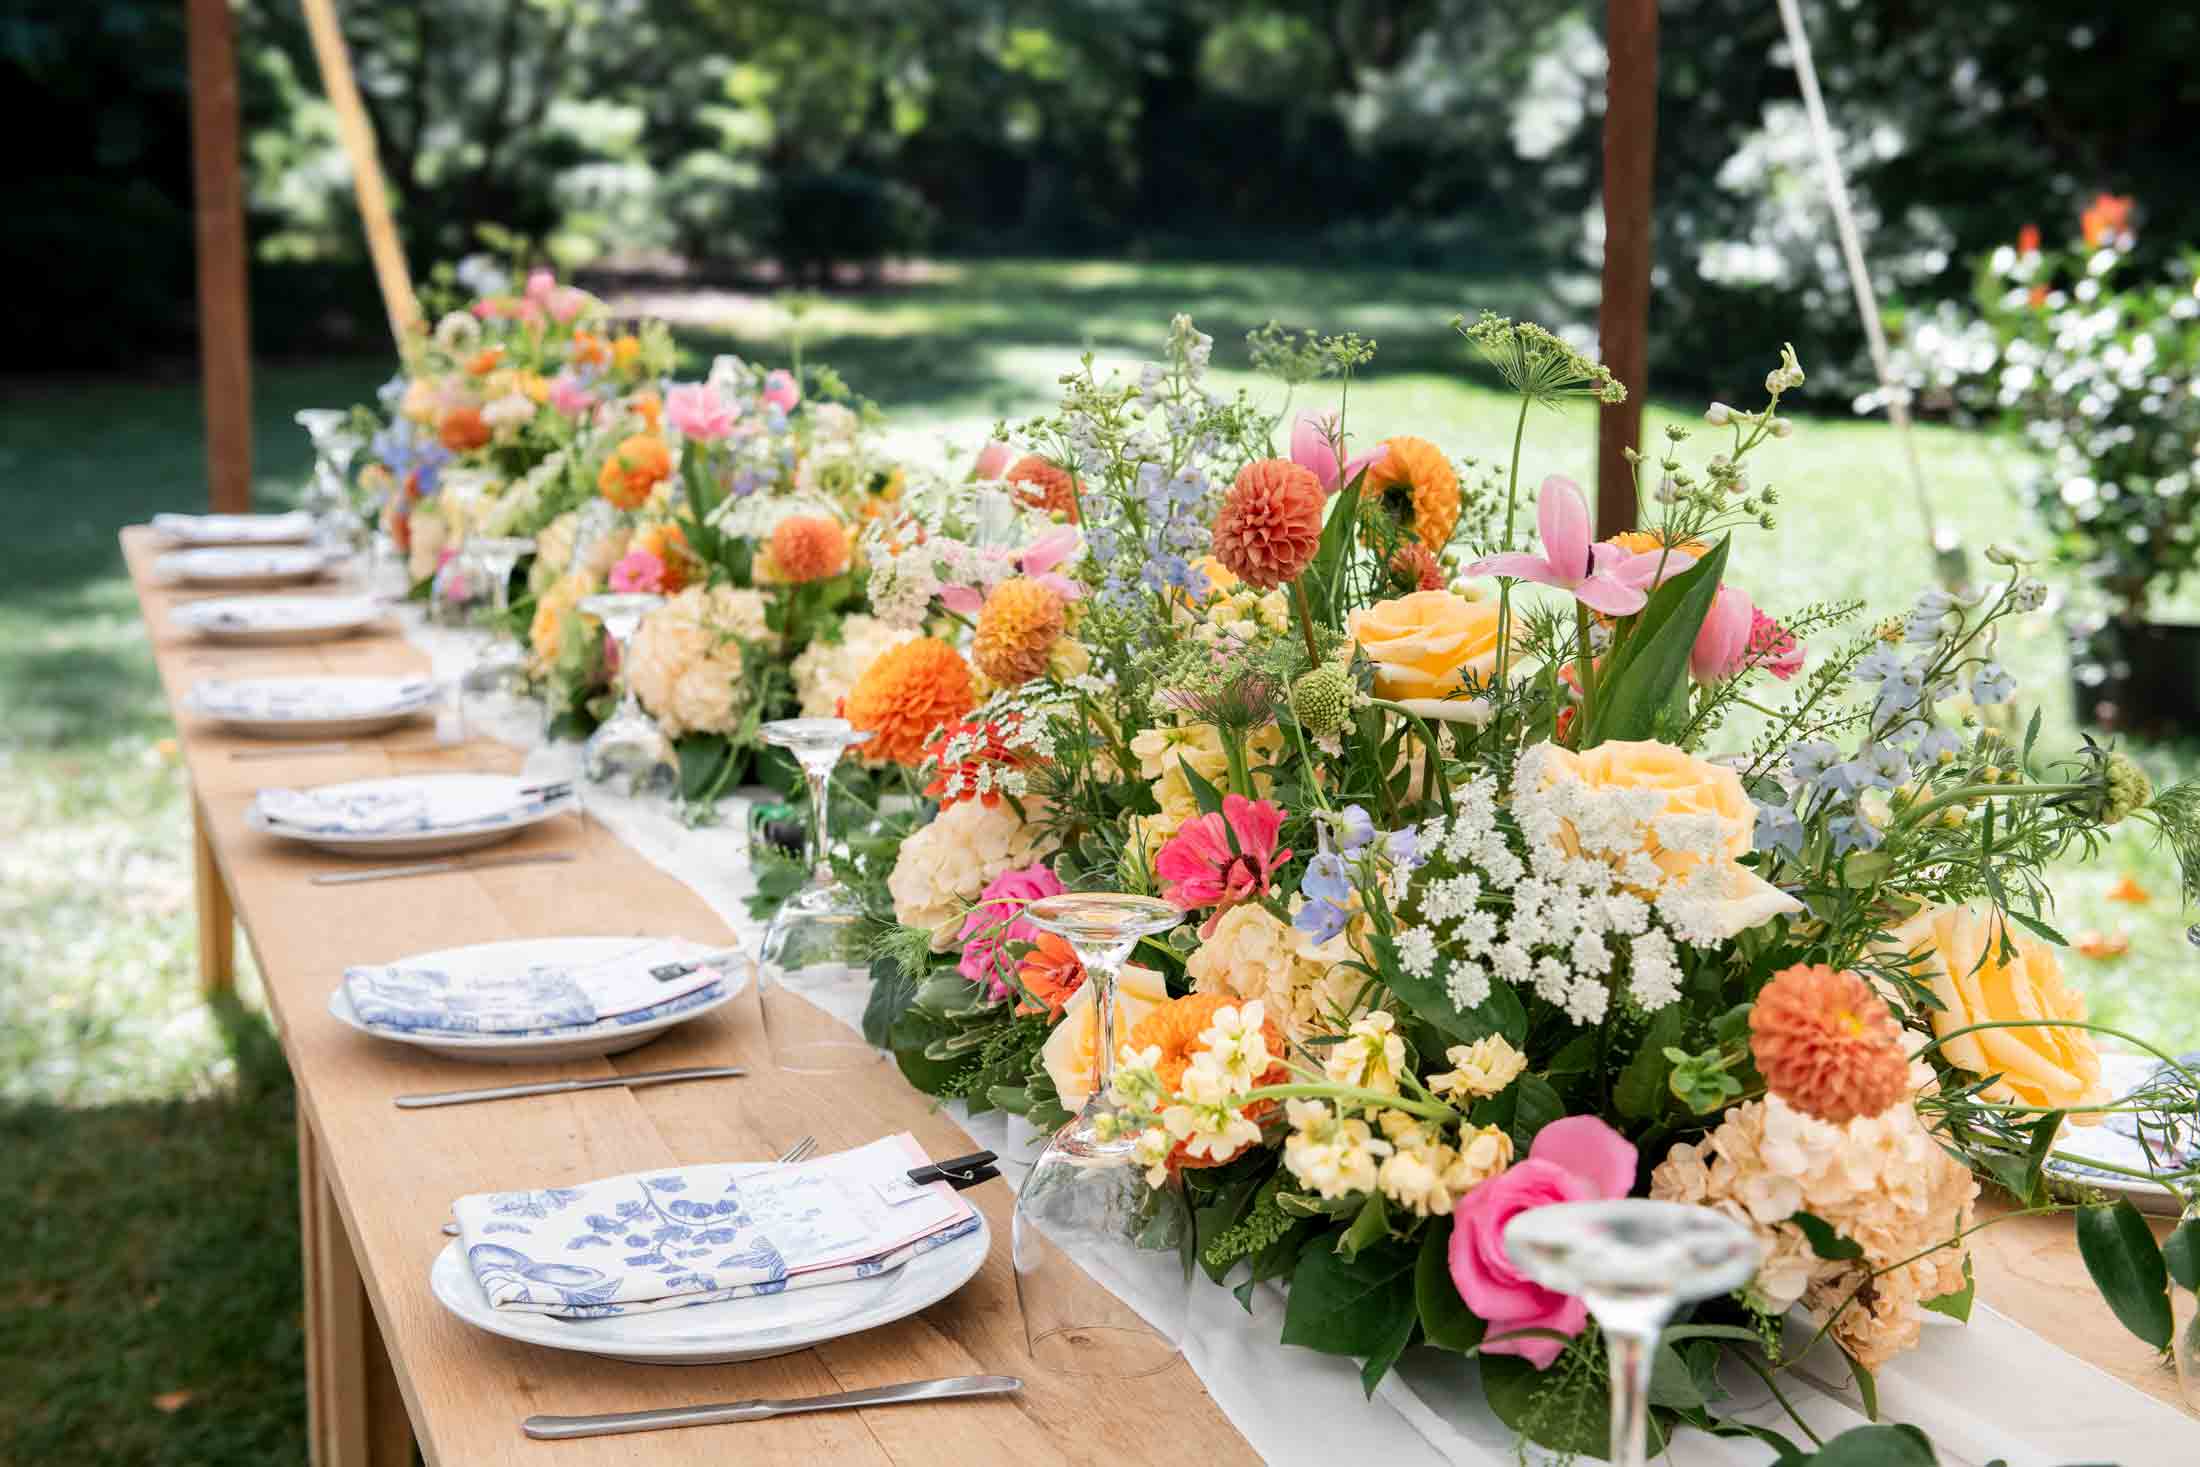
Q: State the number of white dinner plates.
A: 8